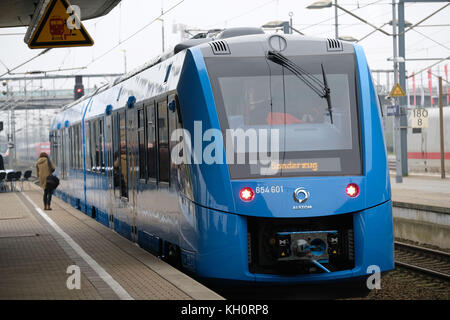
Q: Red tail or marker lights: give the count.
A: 2